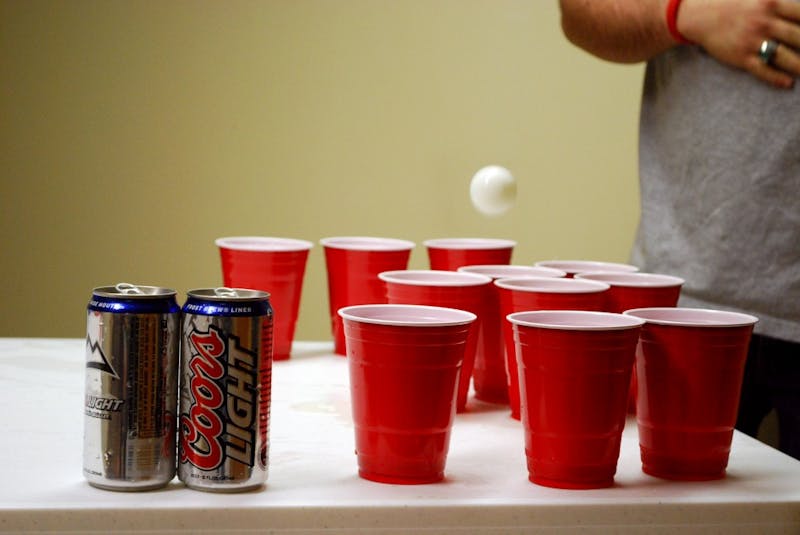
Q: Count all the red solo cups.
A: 11